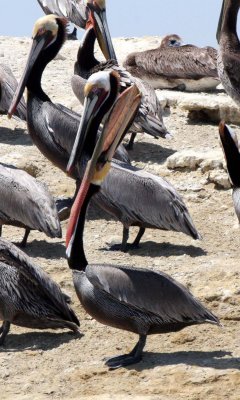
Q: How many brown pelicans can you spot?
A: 11